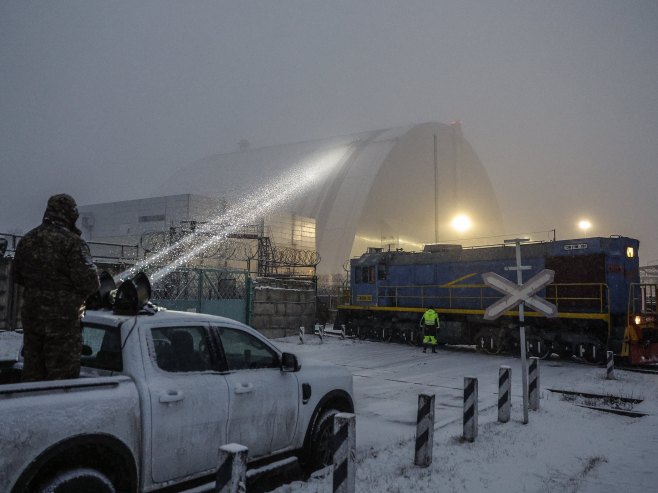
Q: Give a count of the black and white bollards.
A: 10